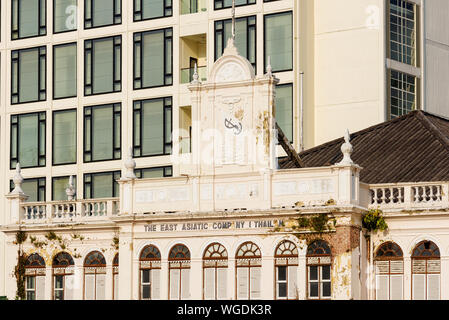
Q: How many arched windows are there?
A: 12